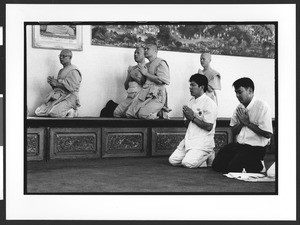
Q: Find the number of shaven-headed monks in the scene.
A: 4